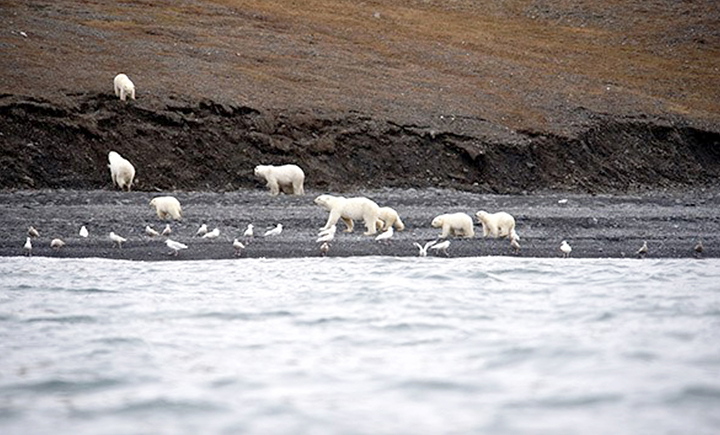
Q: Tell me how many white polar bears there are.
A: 8